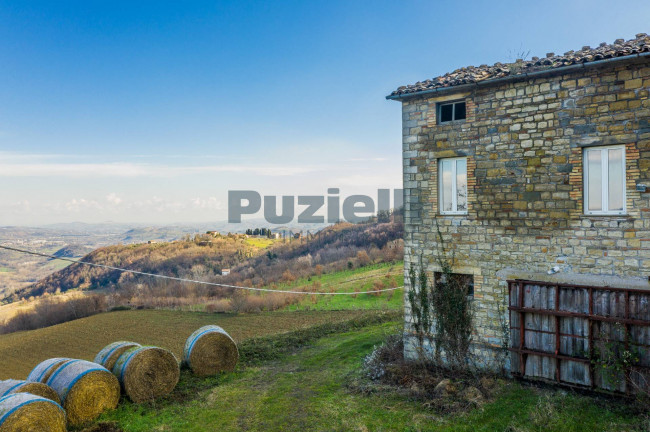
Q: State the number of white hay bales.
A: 7